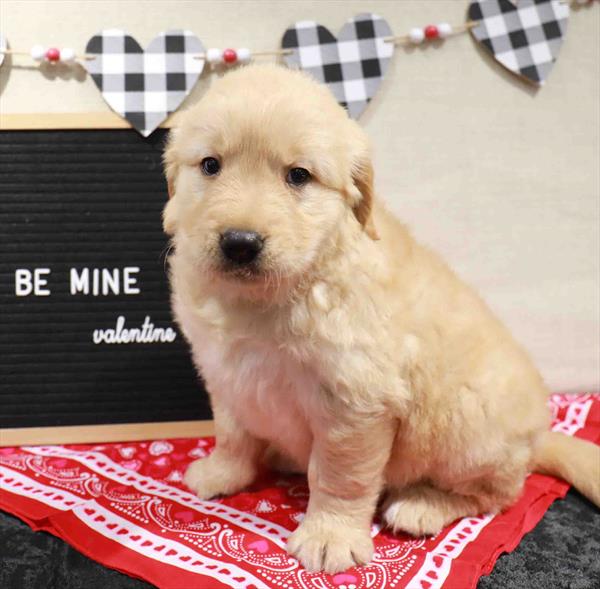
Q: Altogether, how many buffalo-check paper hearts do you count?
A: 3